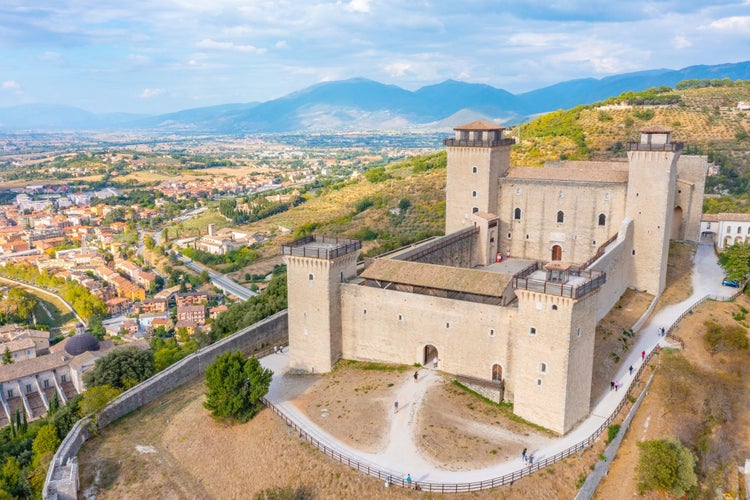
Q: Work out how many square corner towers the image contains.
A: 4